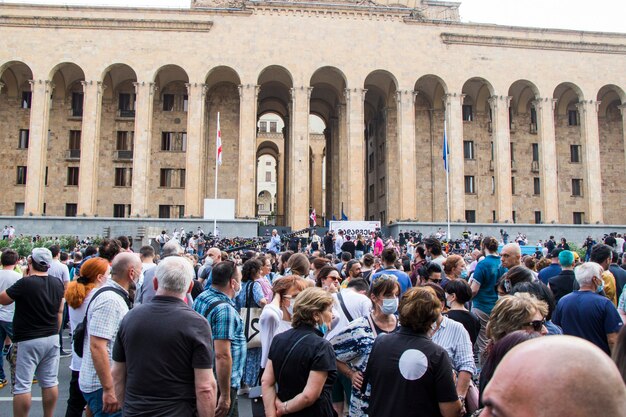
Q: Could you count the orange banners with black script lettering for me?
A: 0